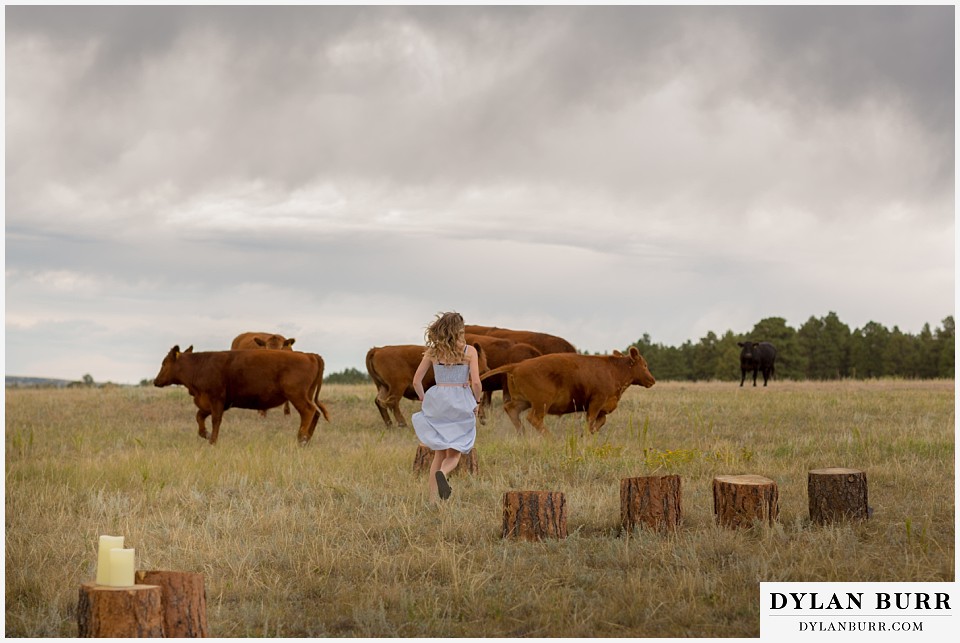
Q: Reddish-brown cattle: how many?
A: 6